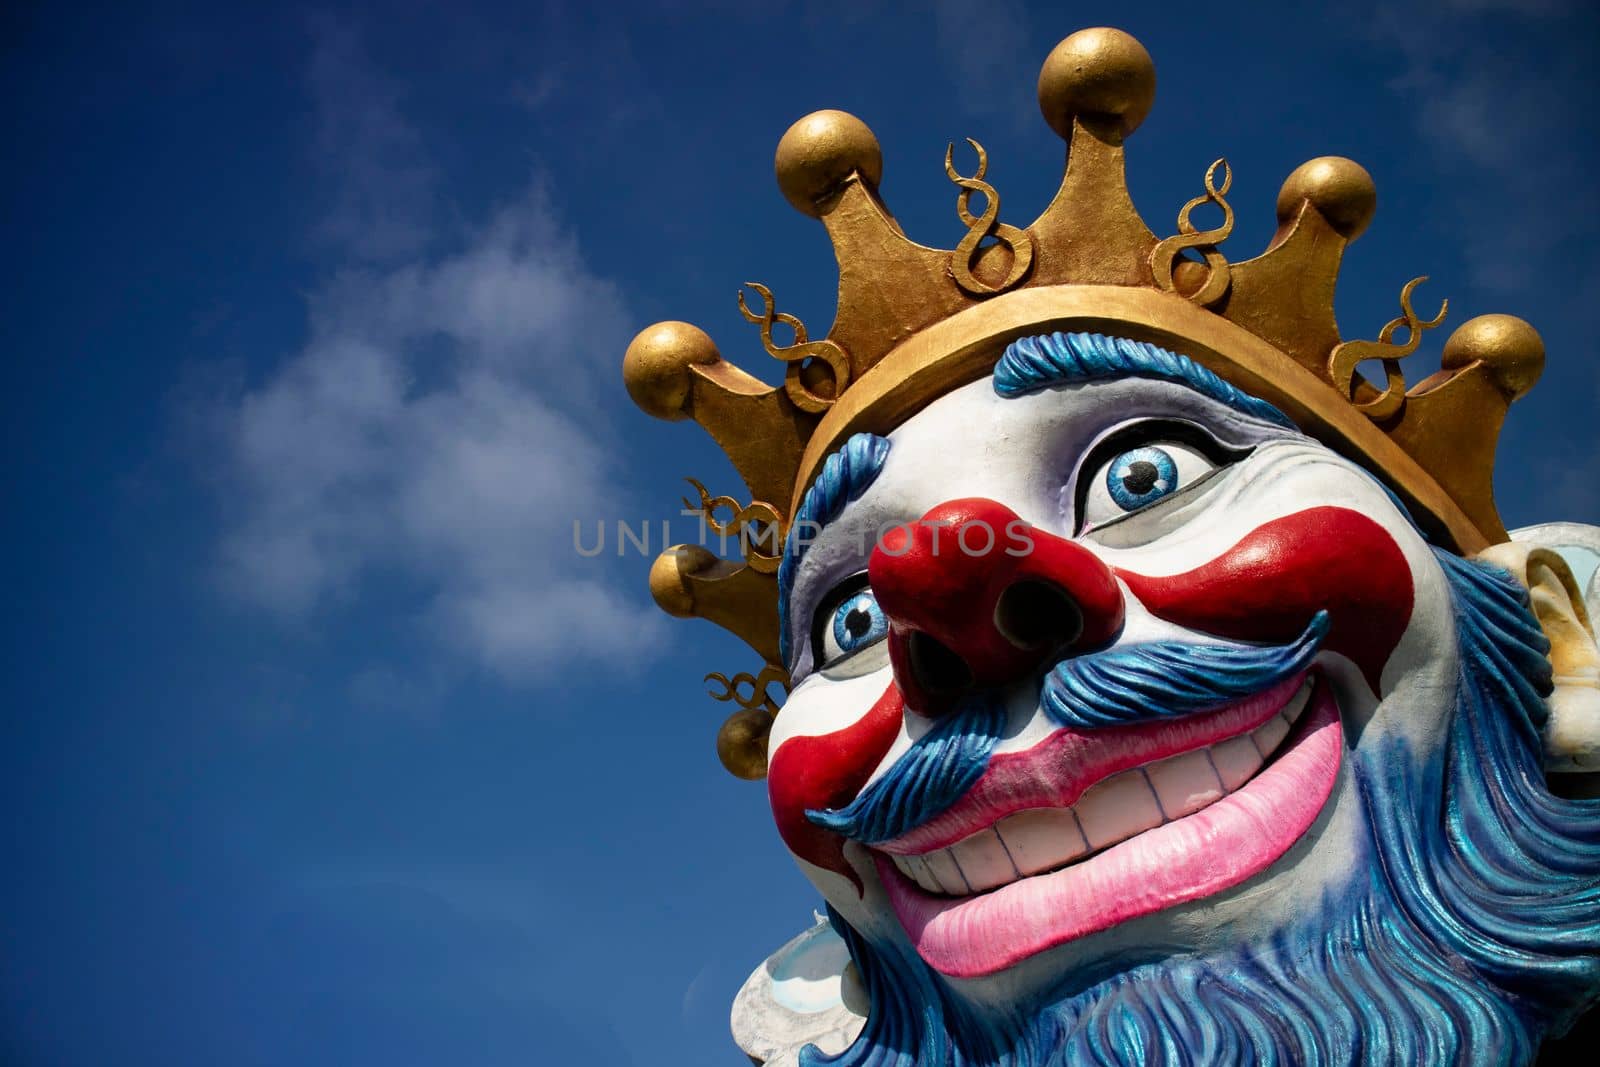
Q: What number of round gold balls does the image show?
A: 7